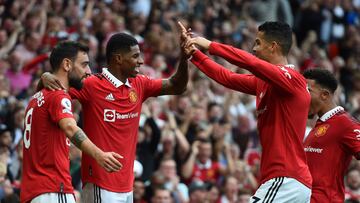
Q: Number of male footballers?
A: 4